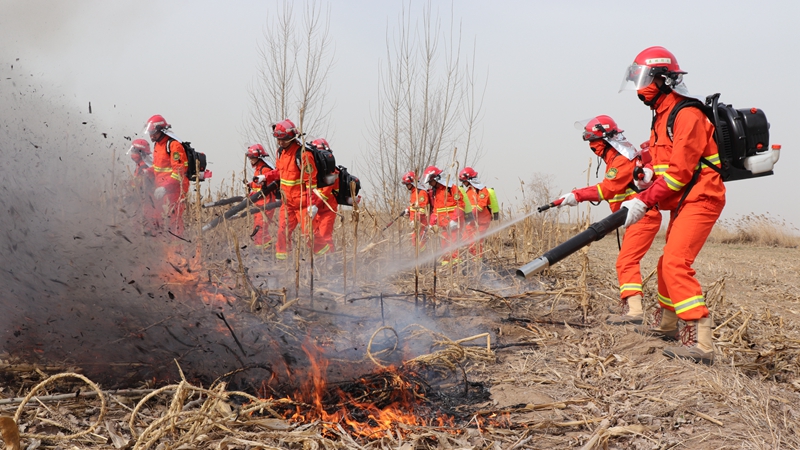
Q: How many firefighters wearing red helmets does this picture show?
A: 10